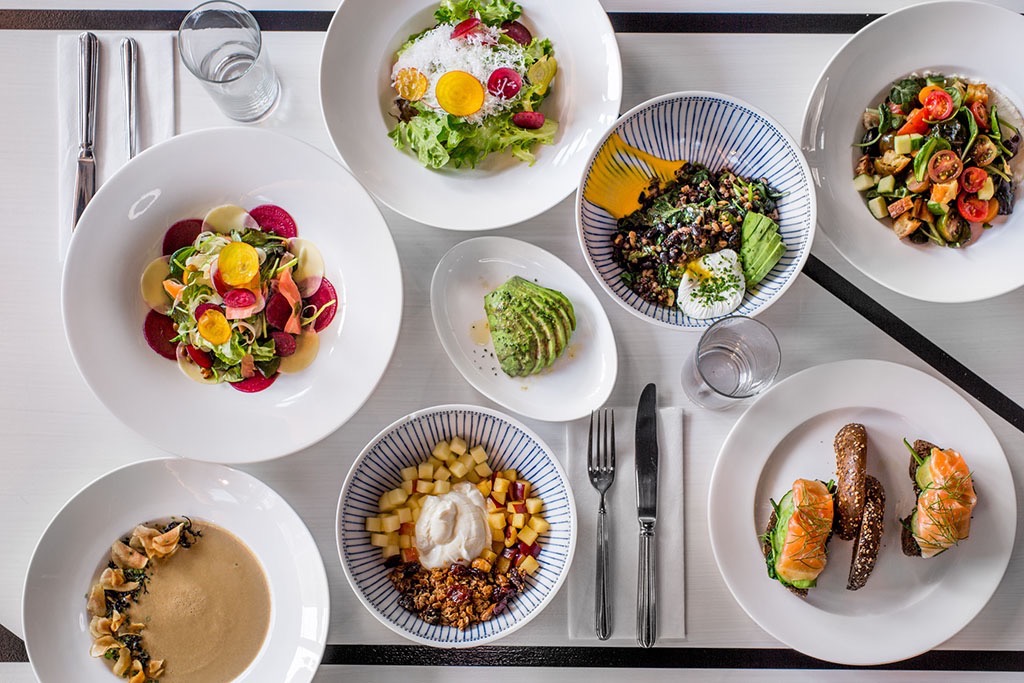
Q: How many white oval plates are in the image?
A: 1